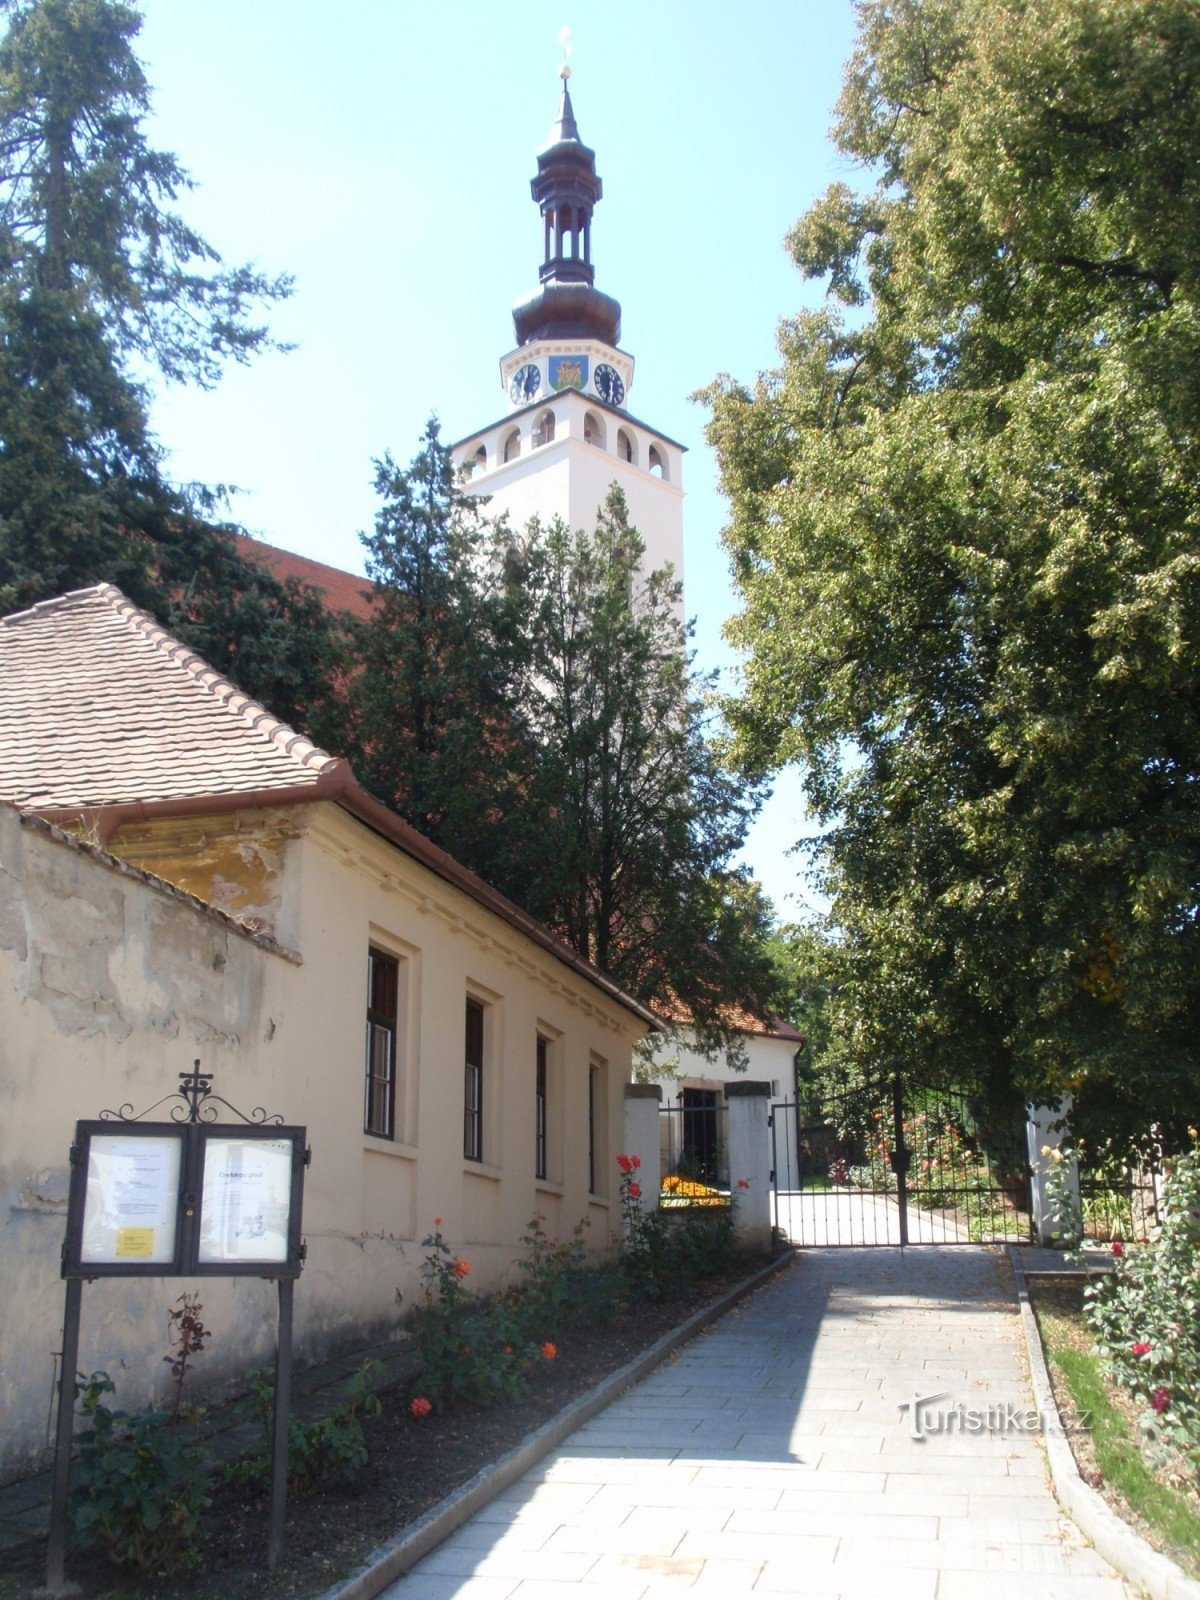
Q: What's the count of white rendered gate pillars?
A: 3